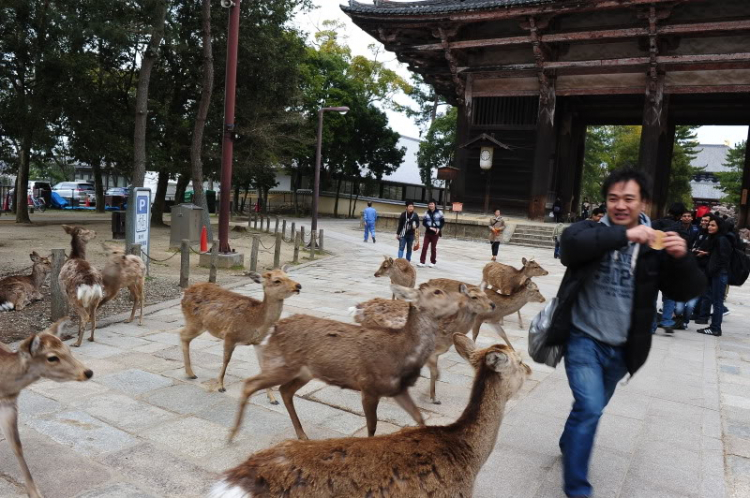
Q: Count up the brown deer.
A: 11